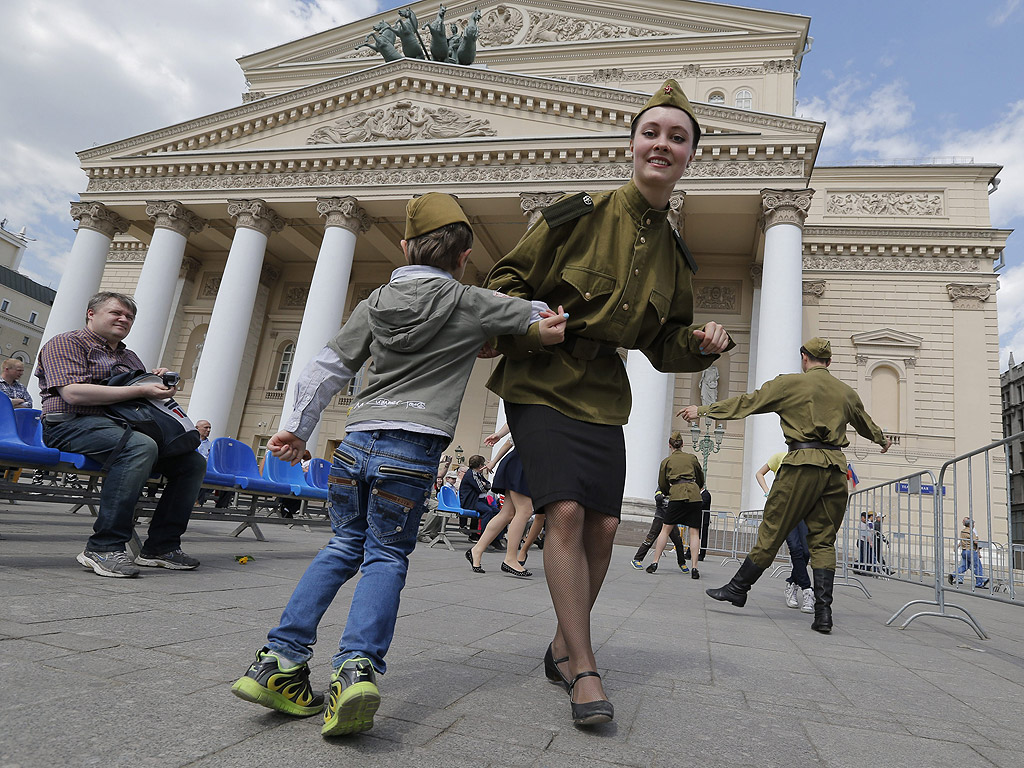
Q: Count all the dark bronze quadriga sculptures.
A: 1